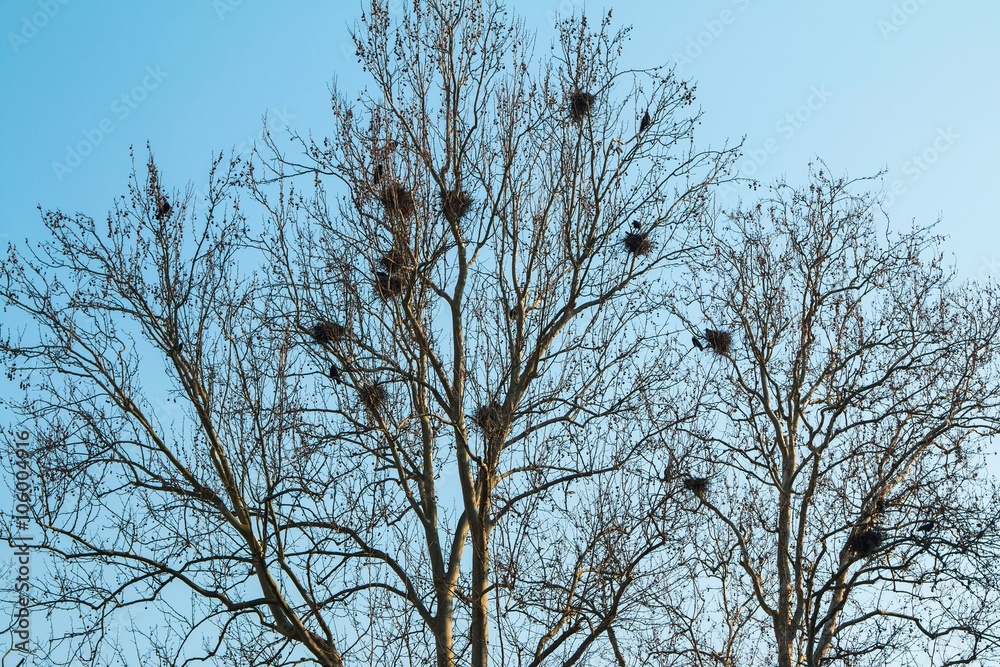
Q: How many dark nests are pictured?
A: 12